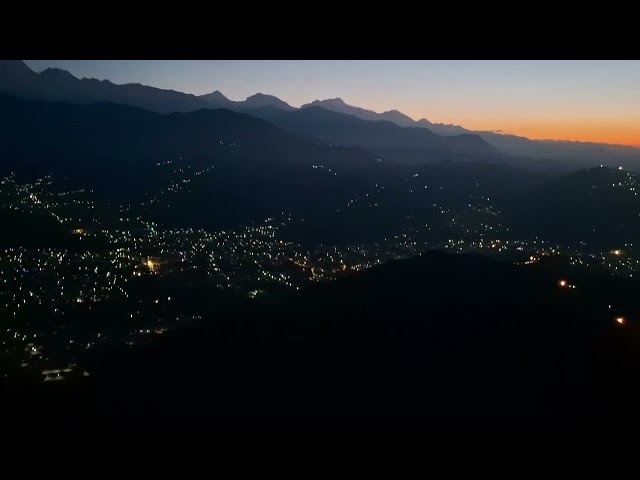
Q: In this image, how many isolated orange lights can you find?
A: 2